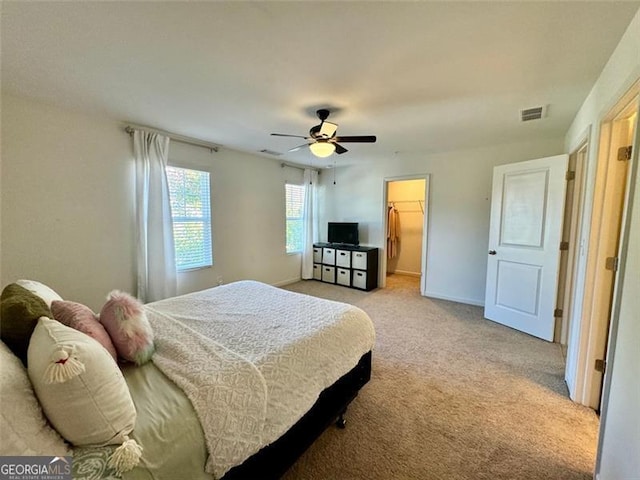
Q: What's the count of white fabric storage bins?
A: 8